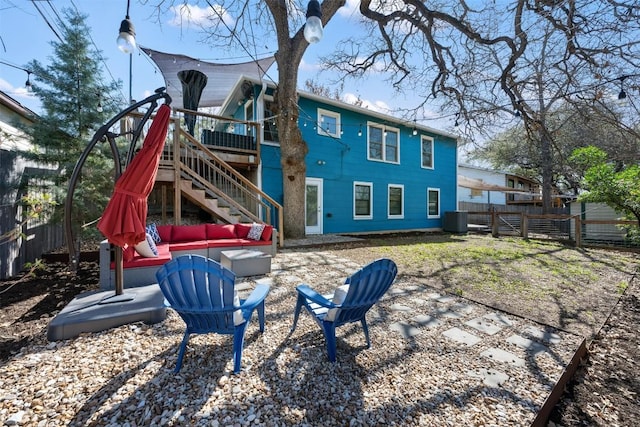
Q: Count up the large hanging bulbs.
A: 2